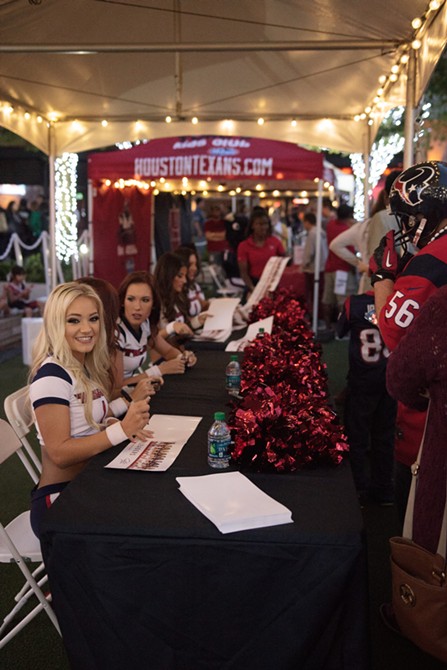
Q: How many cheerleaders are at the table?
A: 5